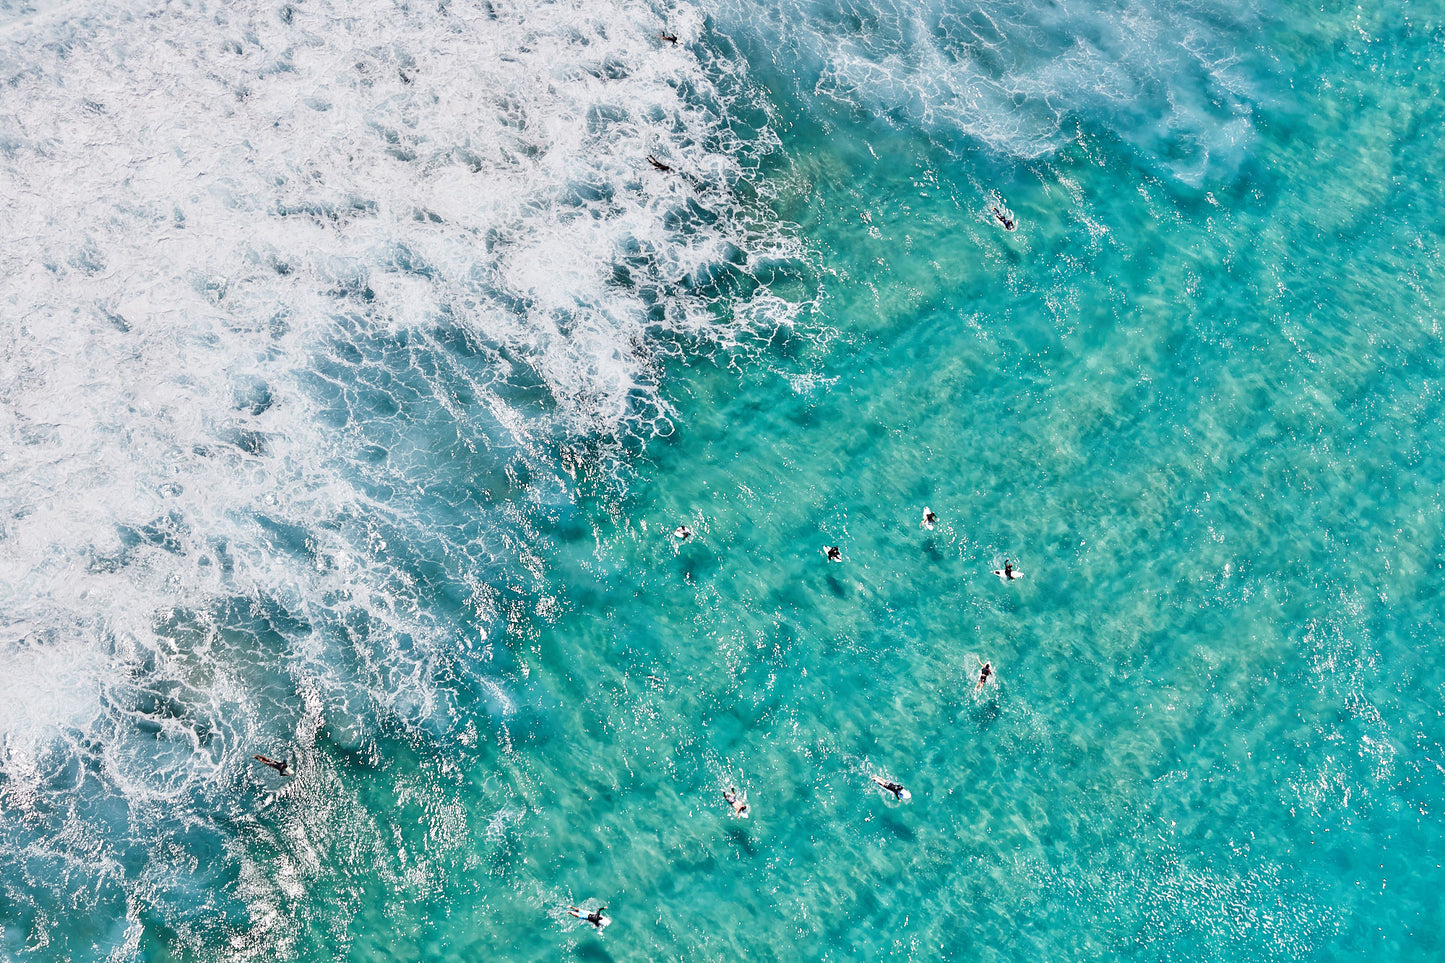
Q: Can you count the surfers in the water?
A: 12